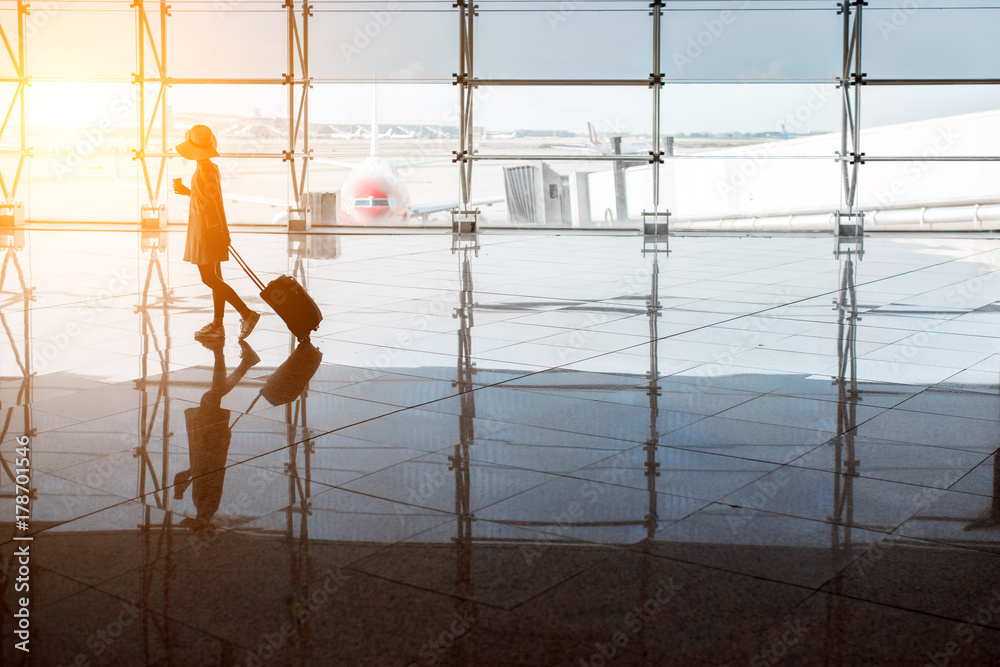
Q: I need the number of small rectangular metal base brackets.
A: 6